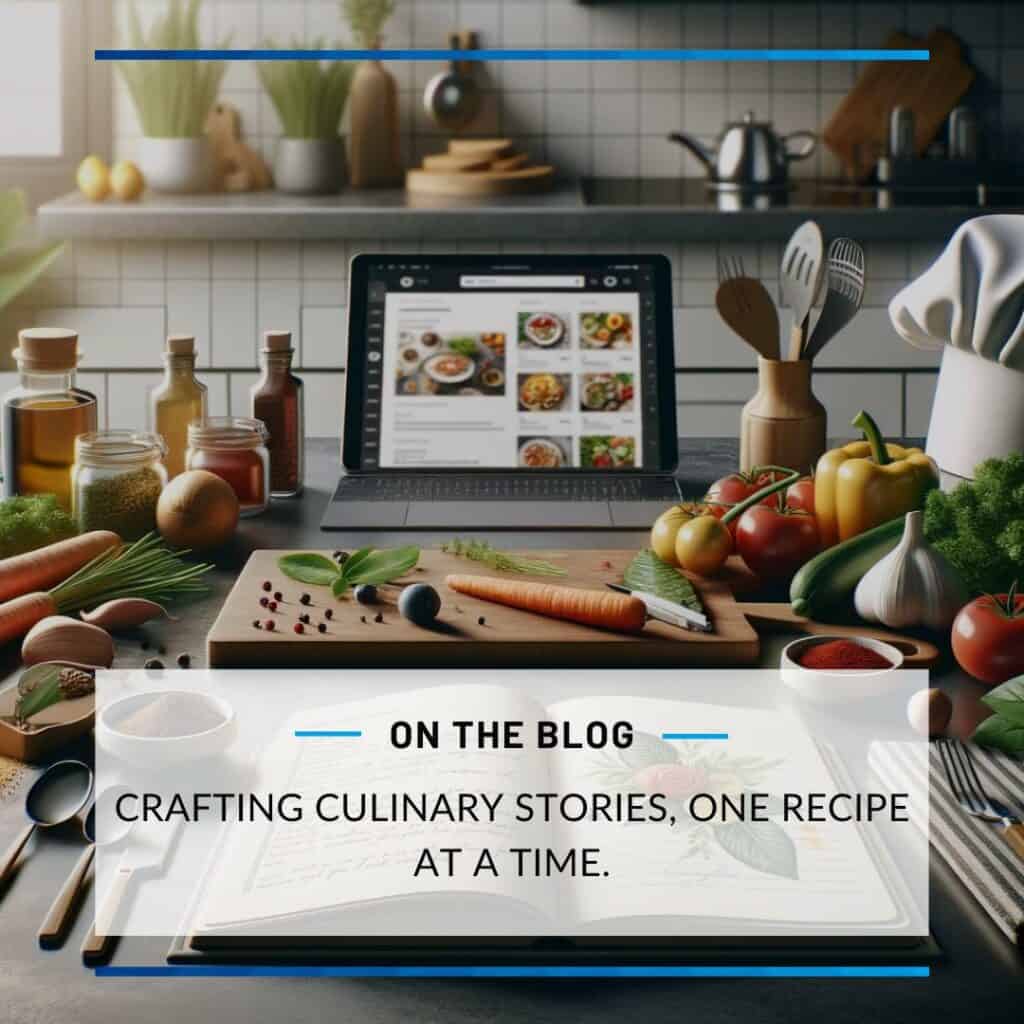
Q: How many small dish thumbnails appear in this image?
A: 6